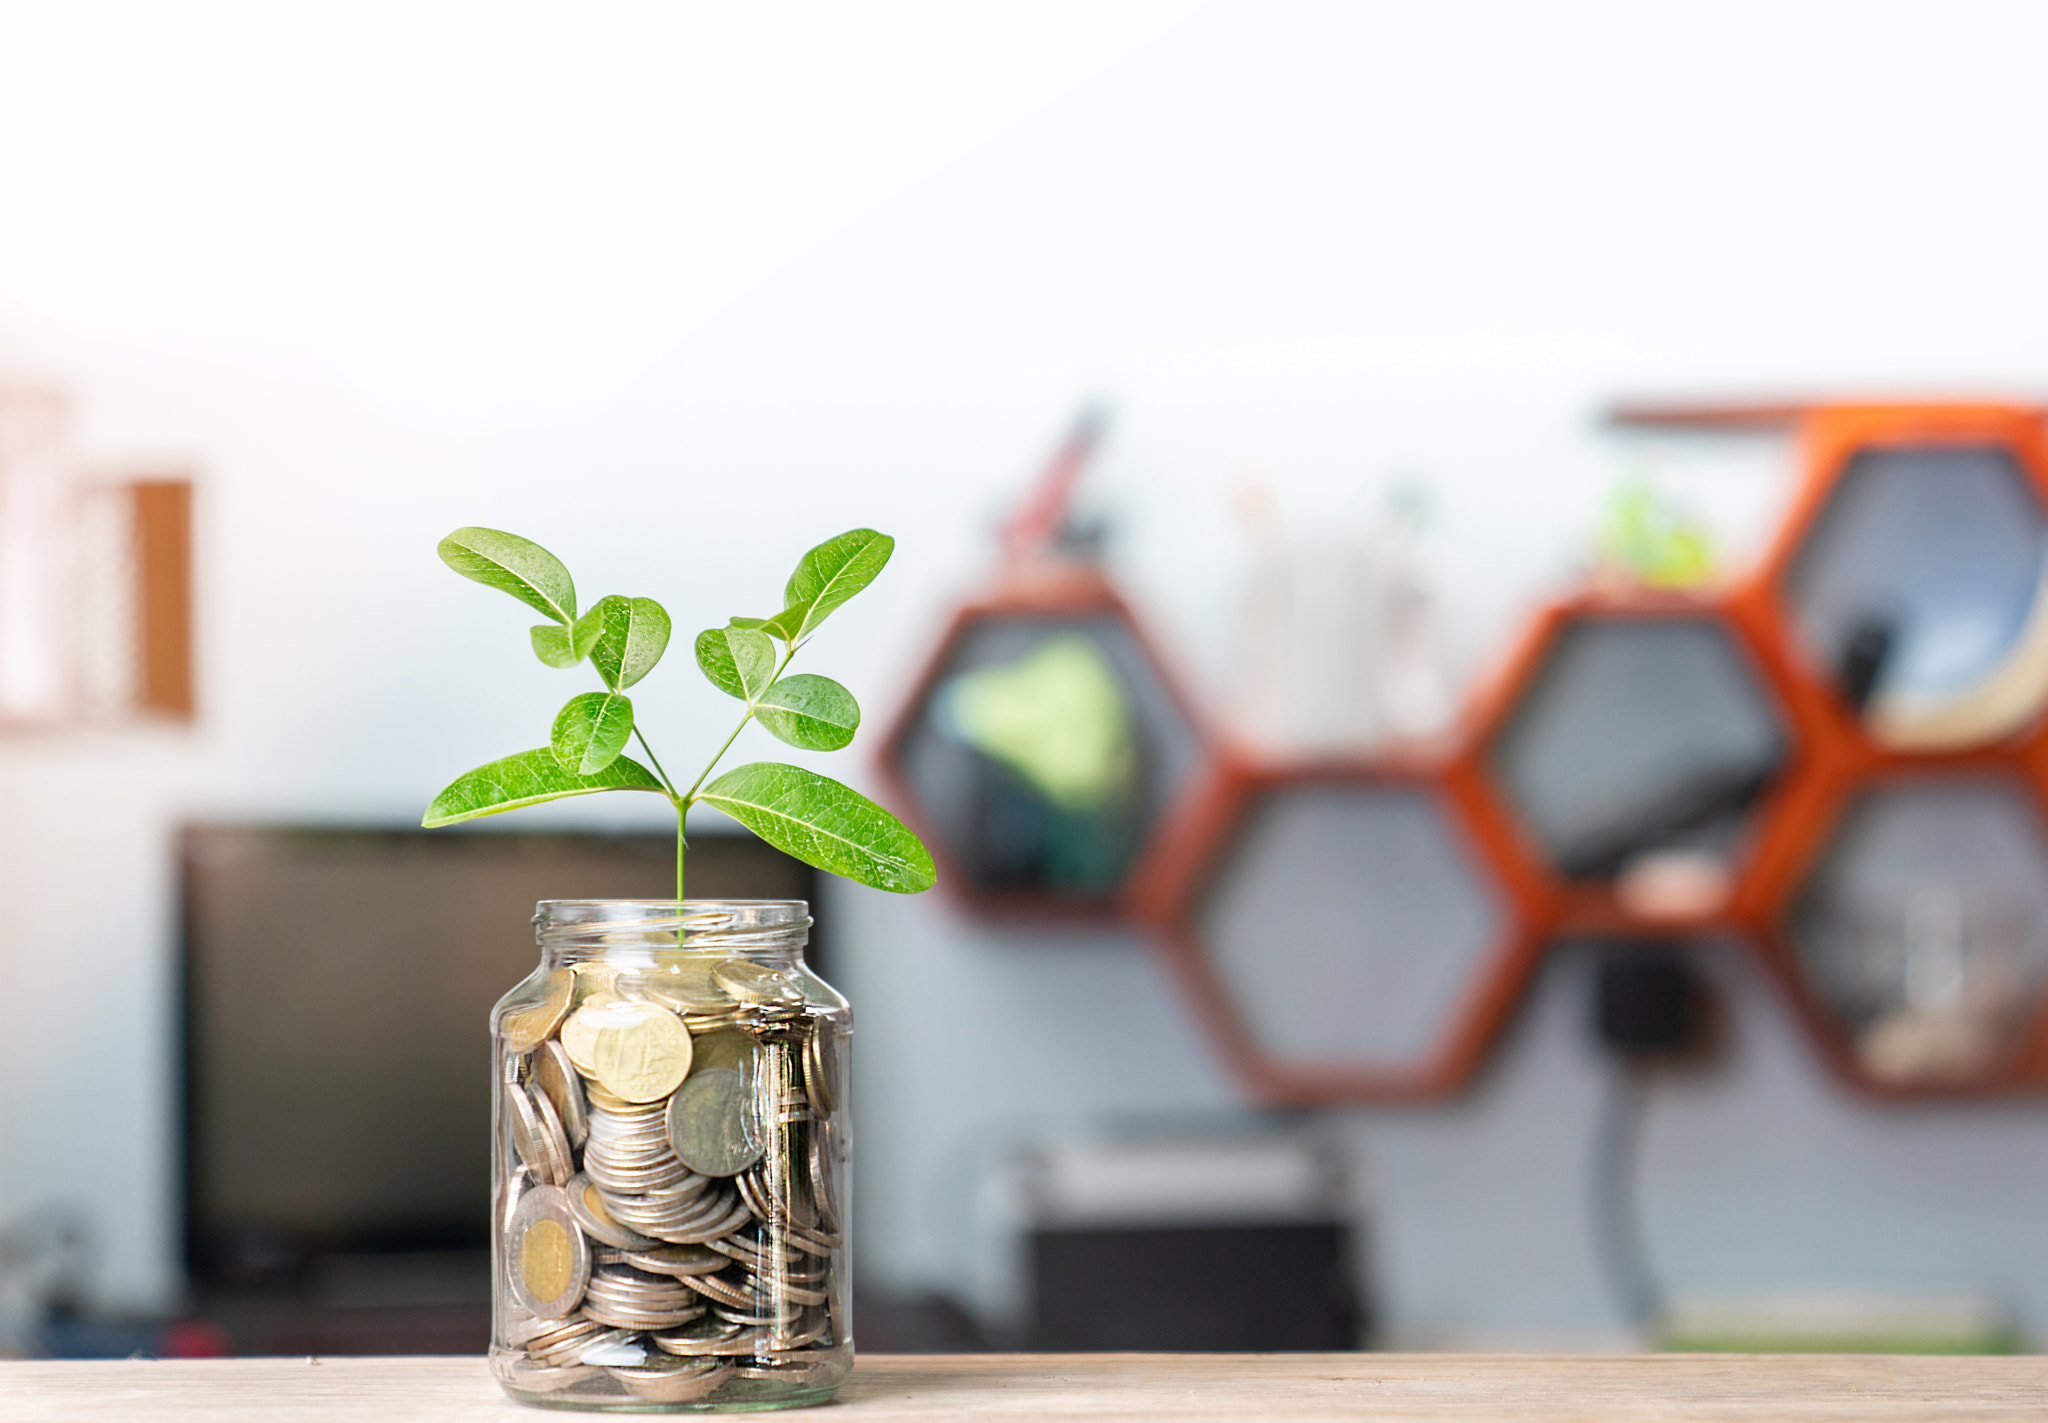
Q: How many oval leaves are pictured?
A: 10